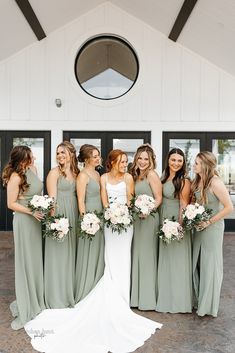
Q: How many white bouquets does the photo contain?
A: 7